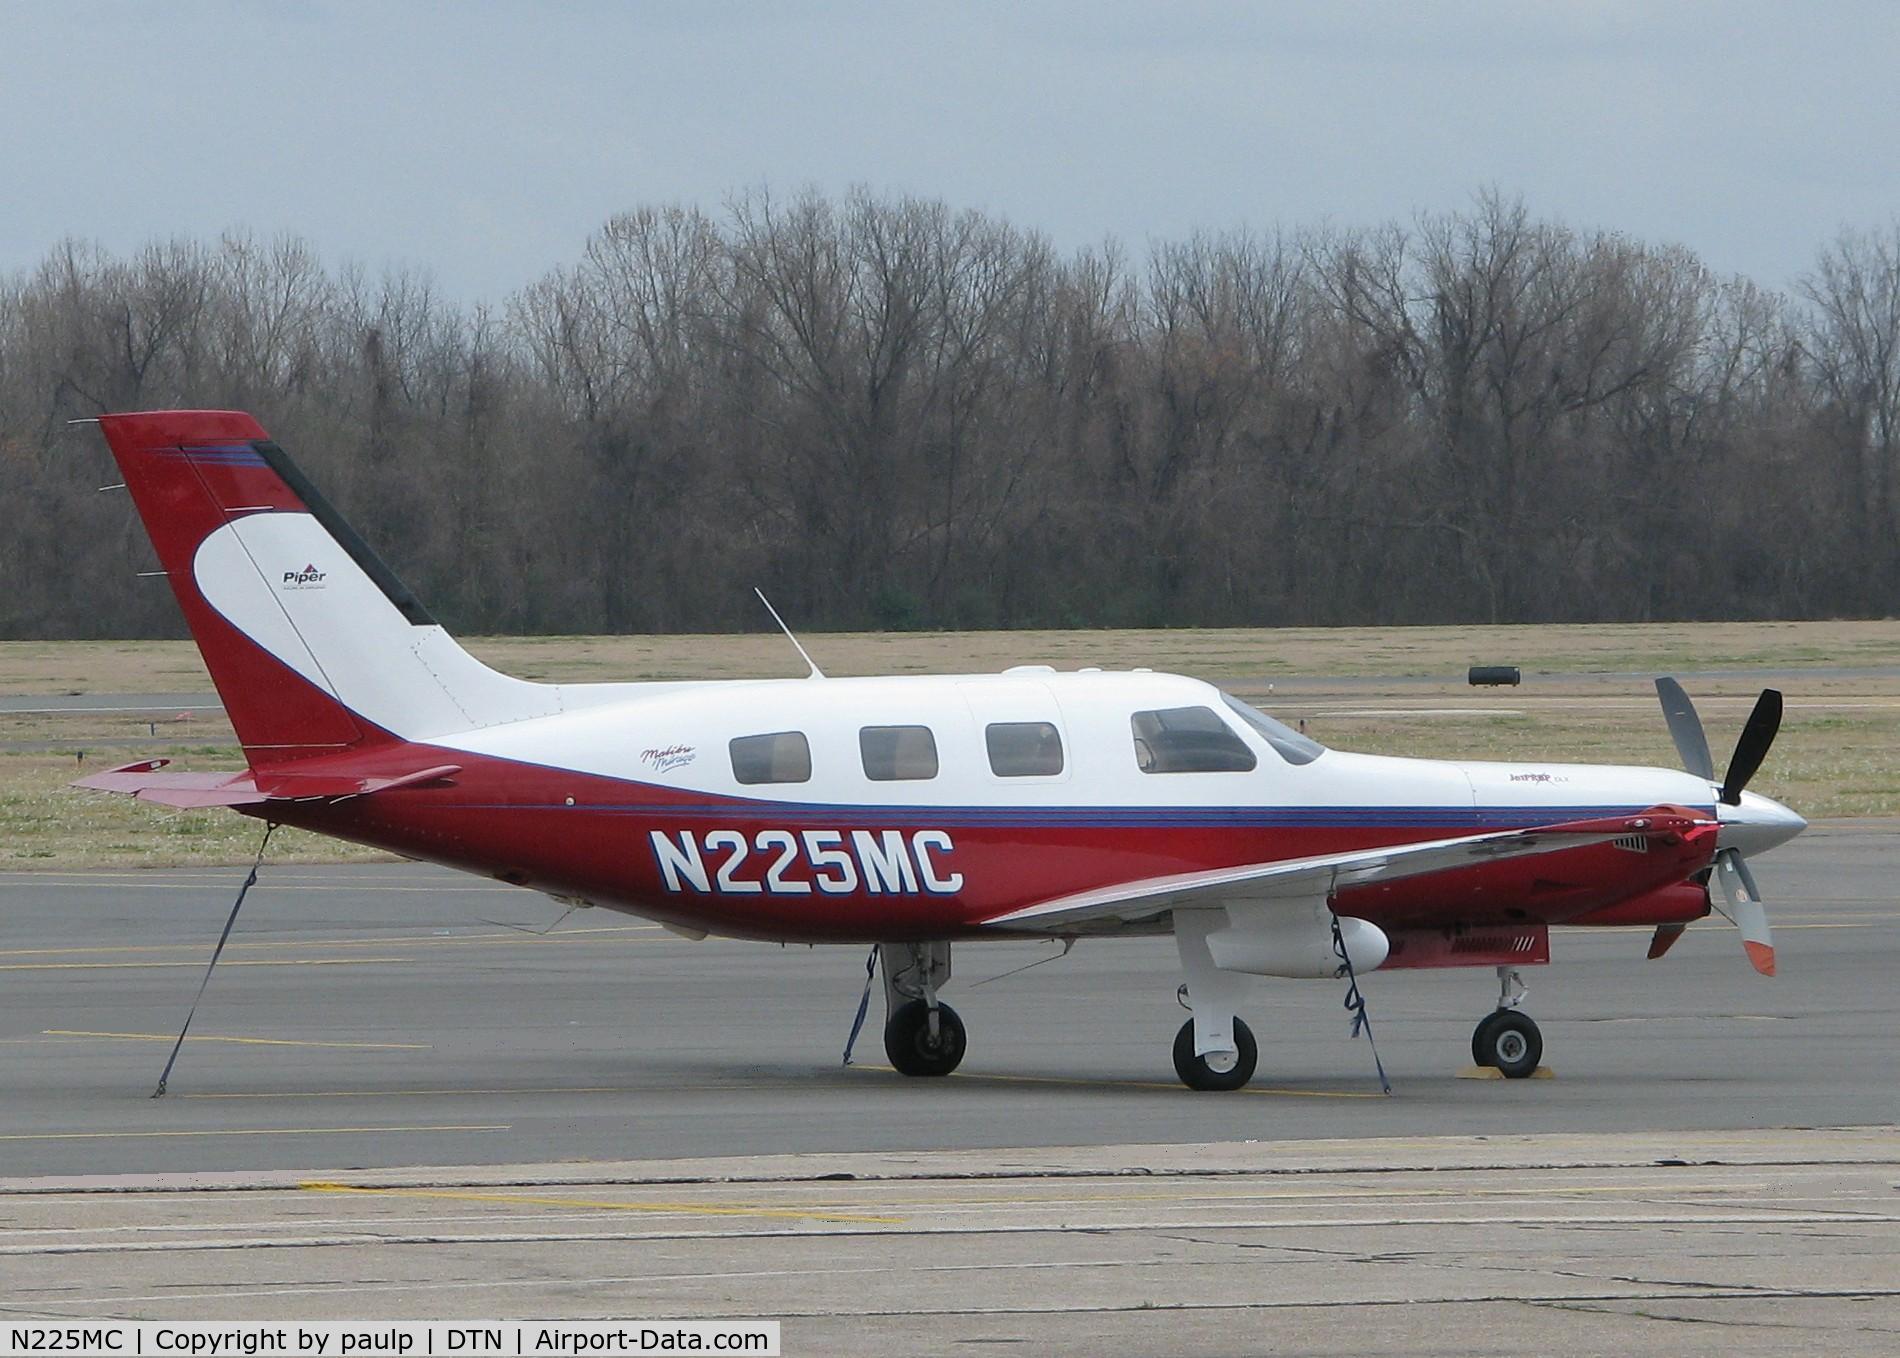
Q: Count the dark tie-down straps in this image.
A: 3